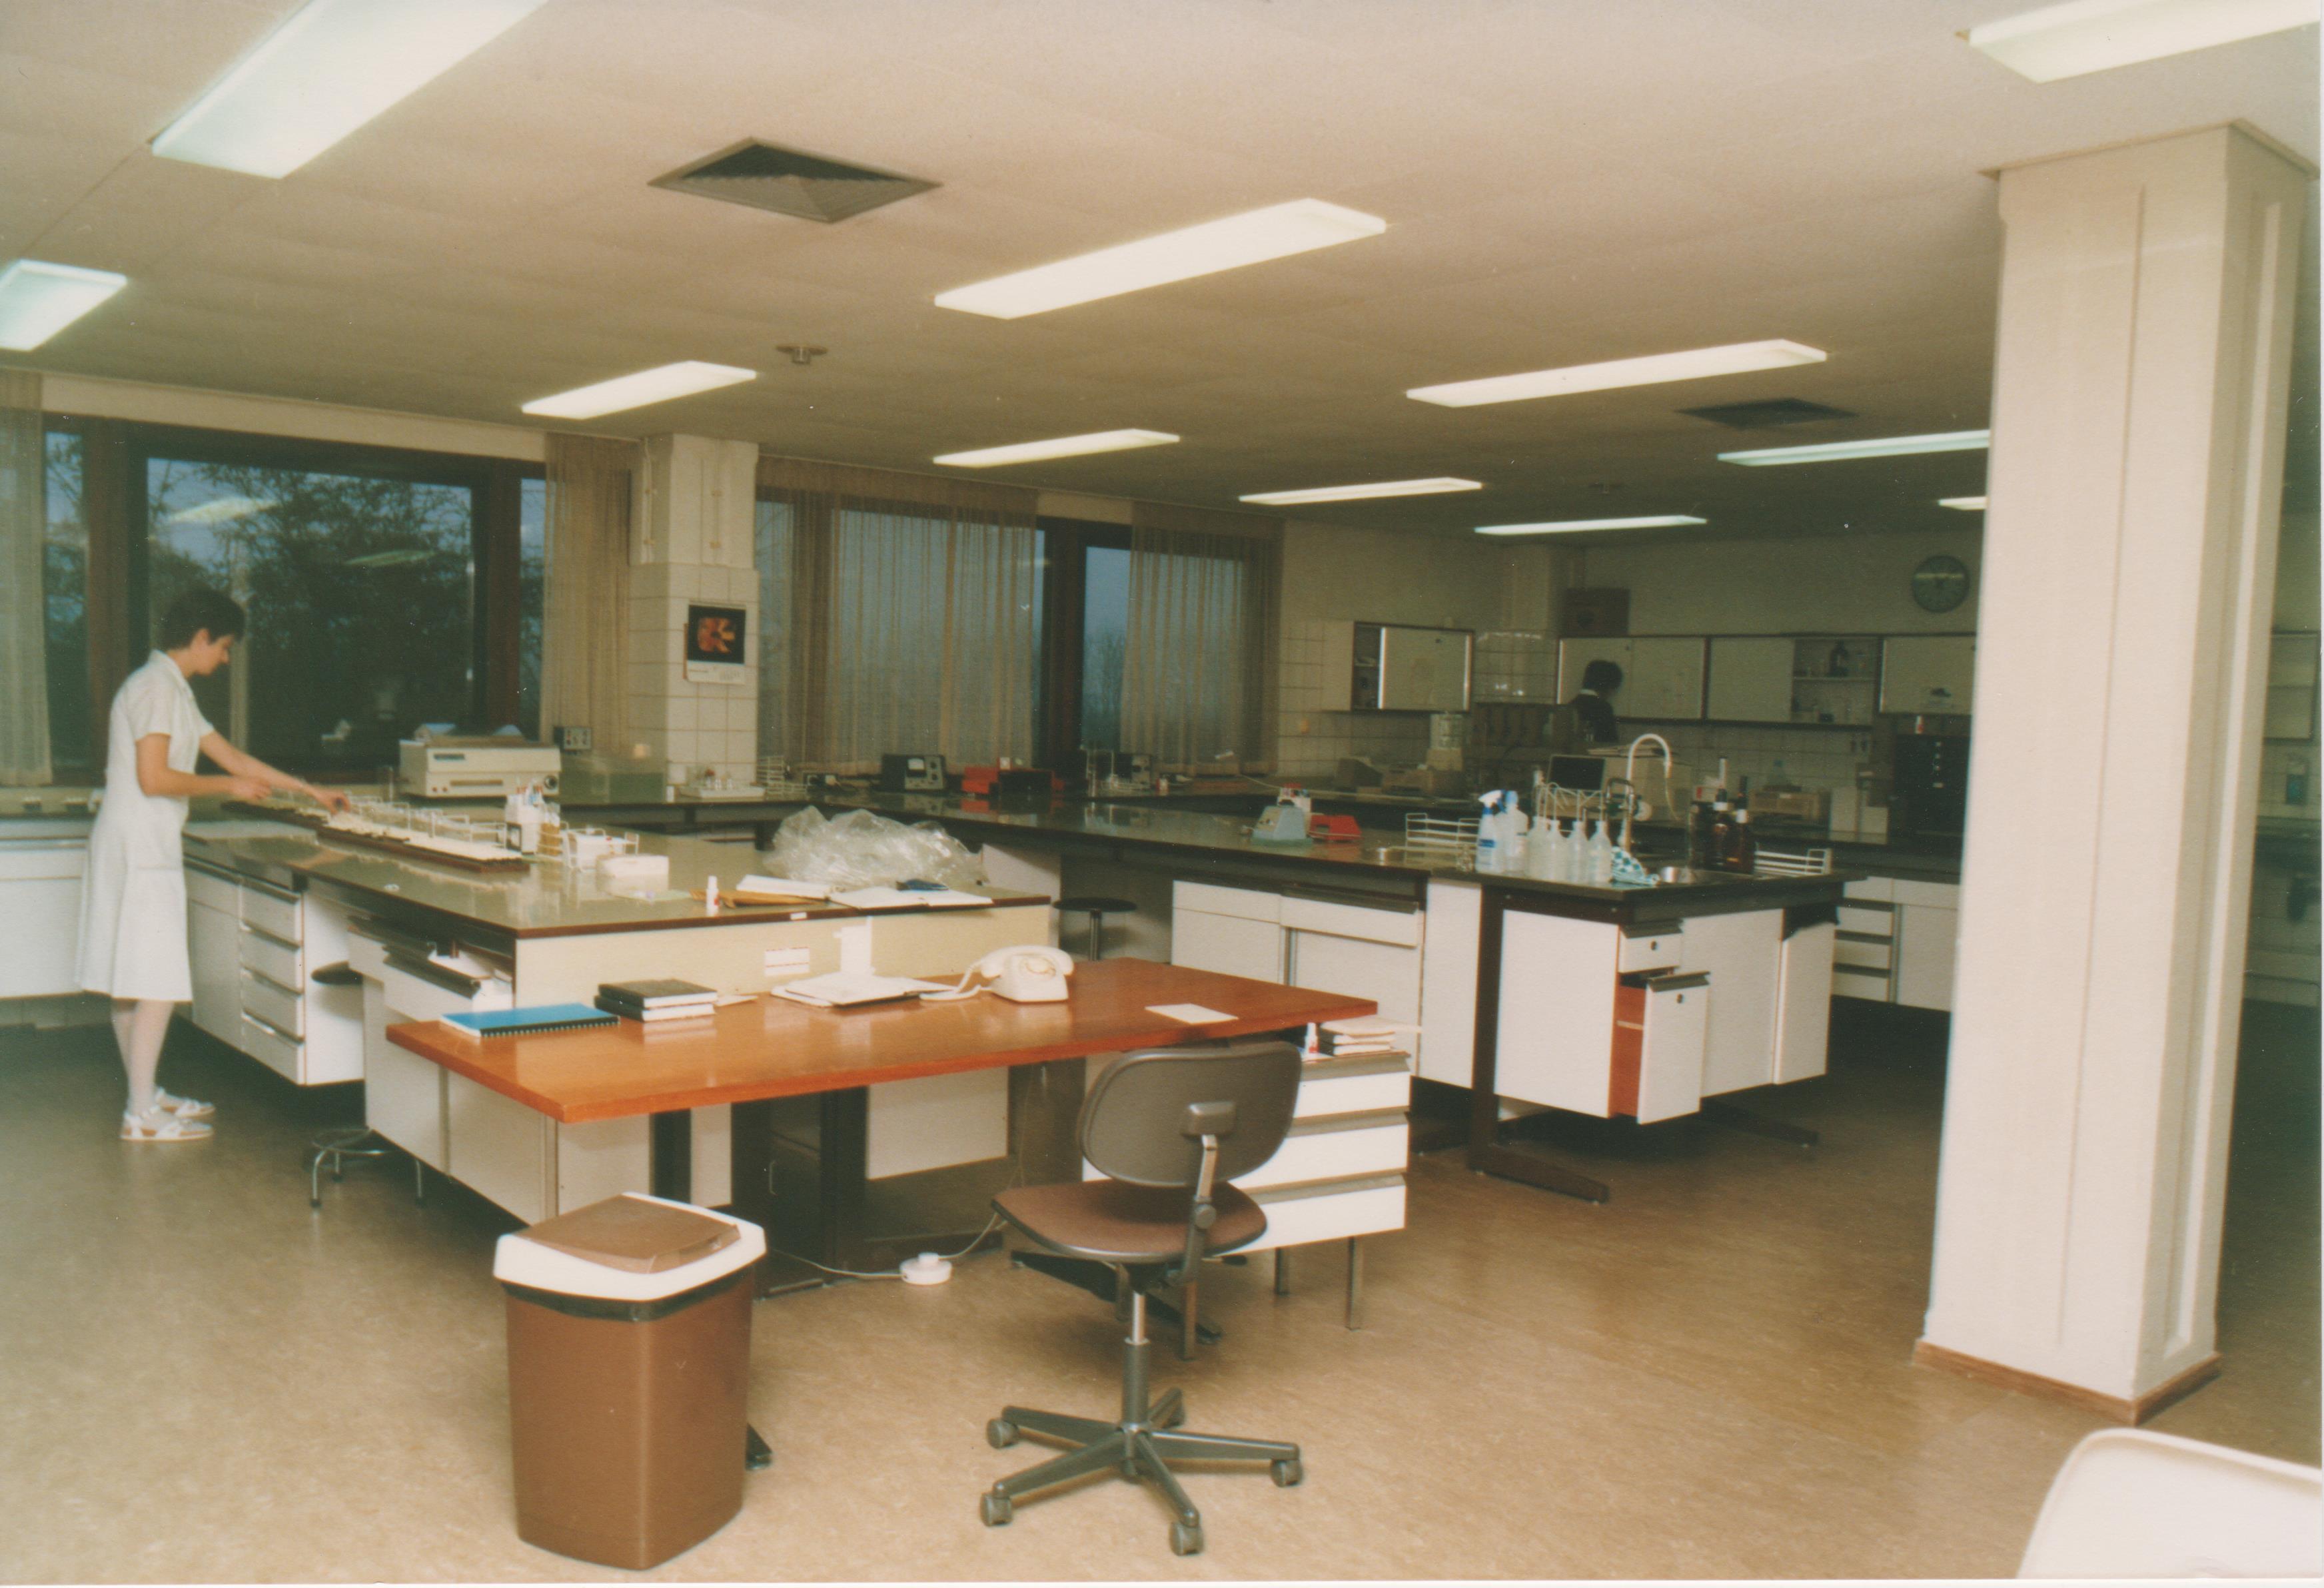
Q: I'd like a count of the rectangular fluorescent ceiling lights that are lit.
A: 11